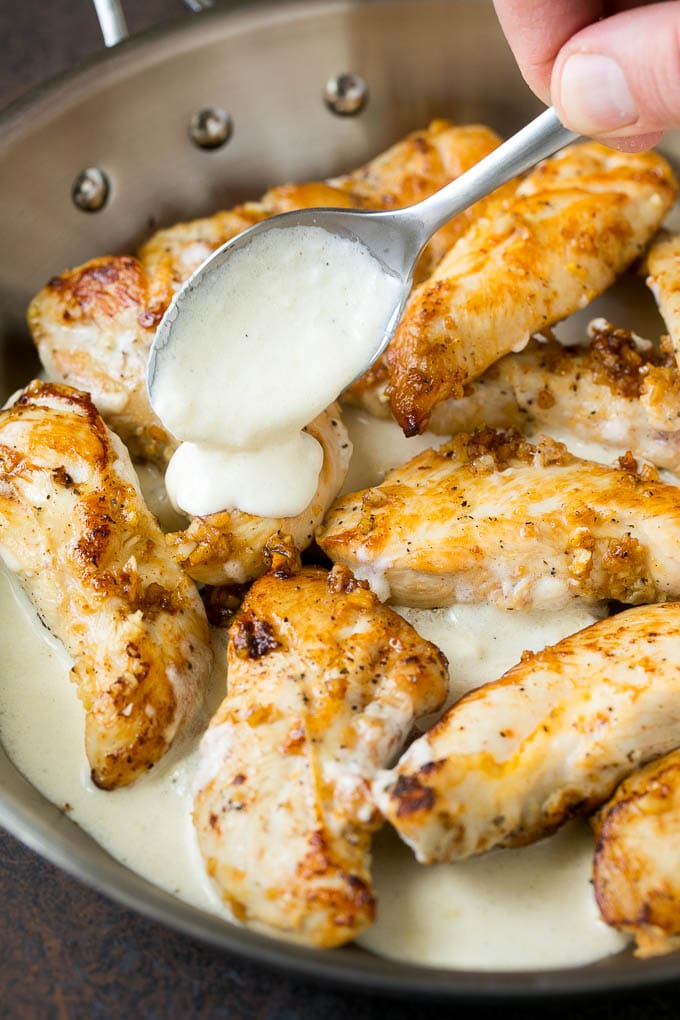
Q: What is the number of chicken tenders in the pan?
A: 11